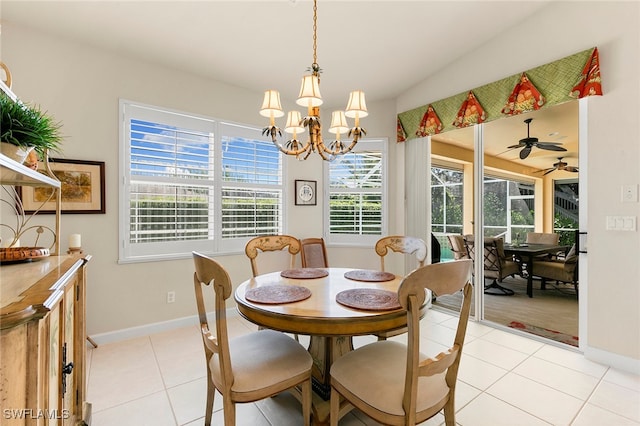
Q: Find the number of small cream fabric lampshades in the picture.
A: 5